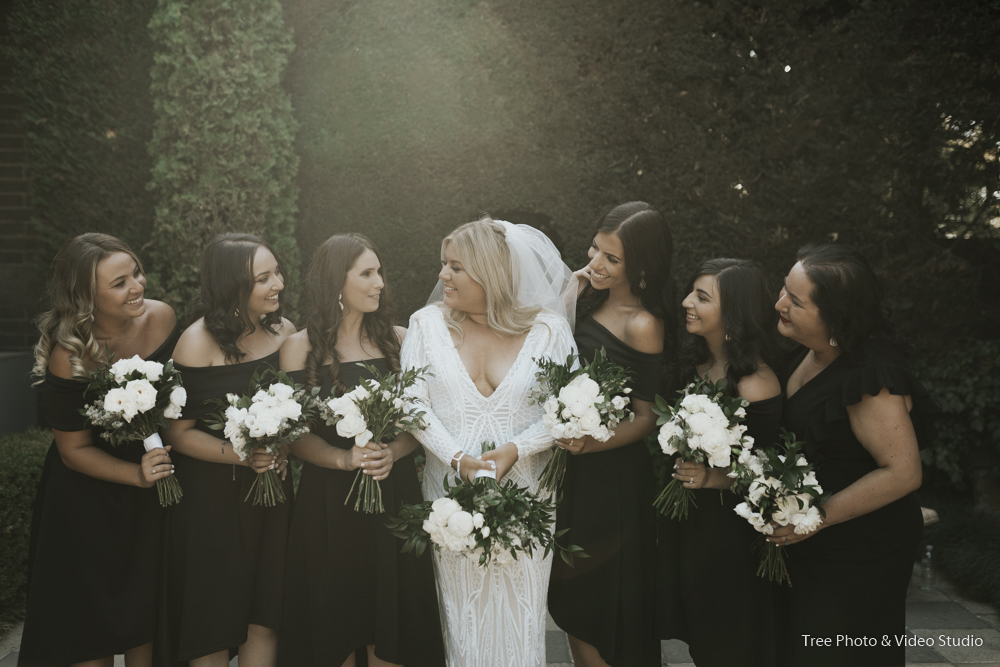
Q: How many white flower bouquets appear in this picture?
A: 7